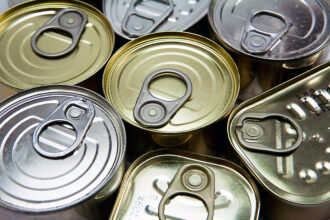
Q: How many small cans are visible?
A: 7